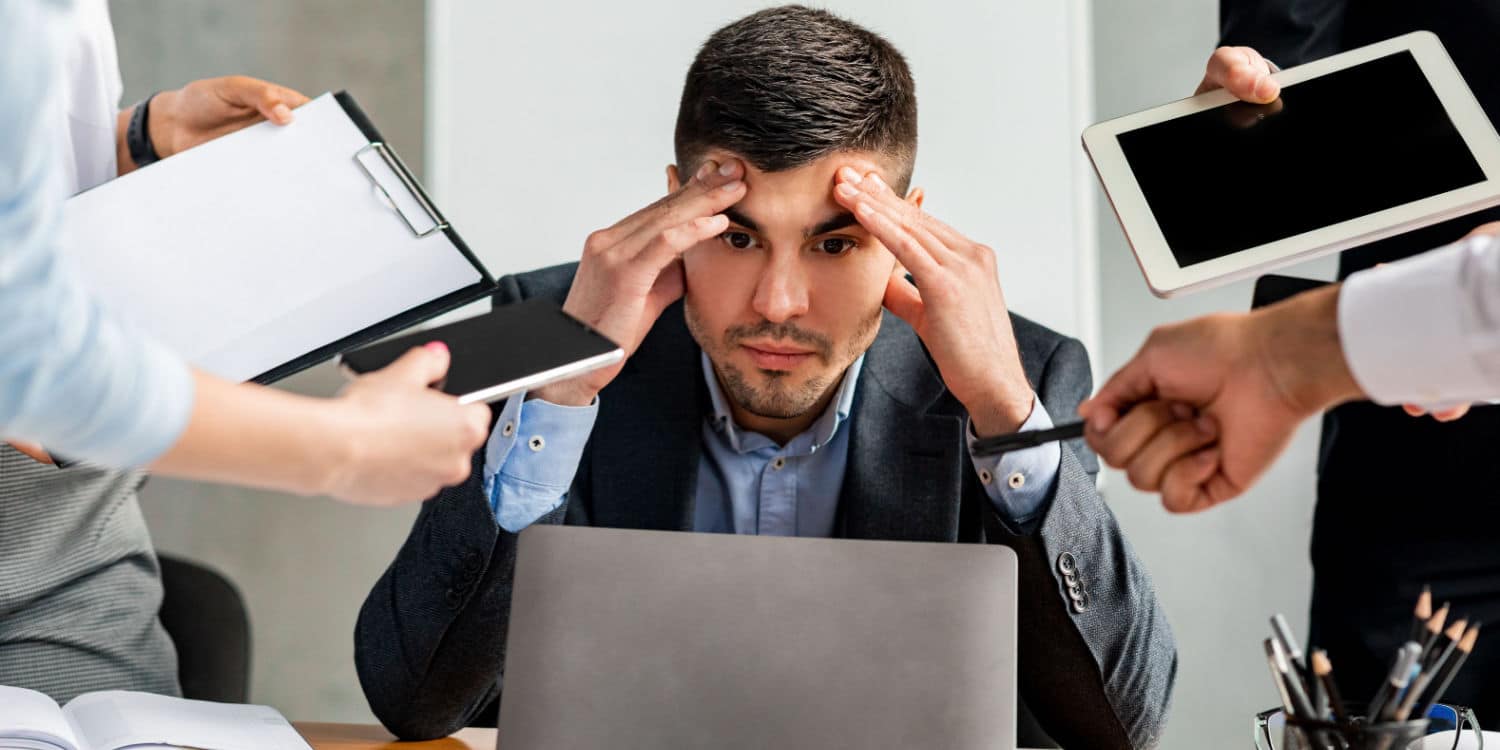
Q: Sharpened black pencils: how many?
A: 5